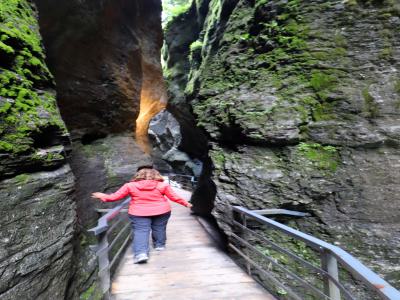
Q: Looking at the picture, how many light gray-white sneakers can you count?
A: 2